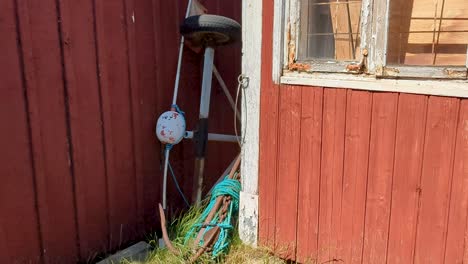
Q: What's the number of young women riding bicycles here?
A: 0